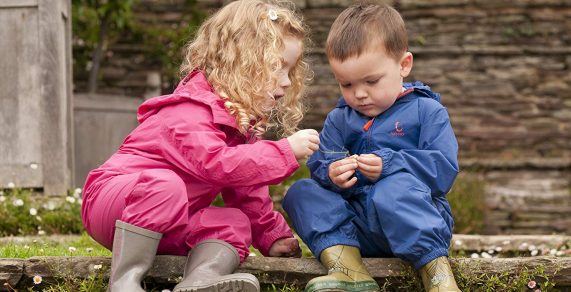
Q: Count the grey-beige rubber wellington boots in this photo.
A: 2